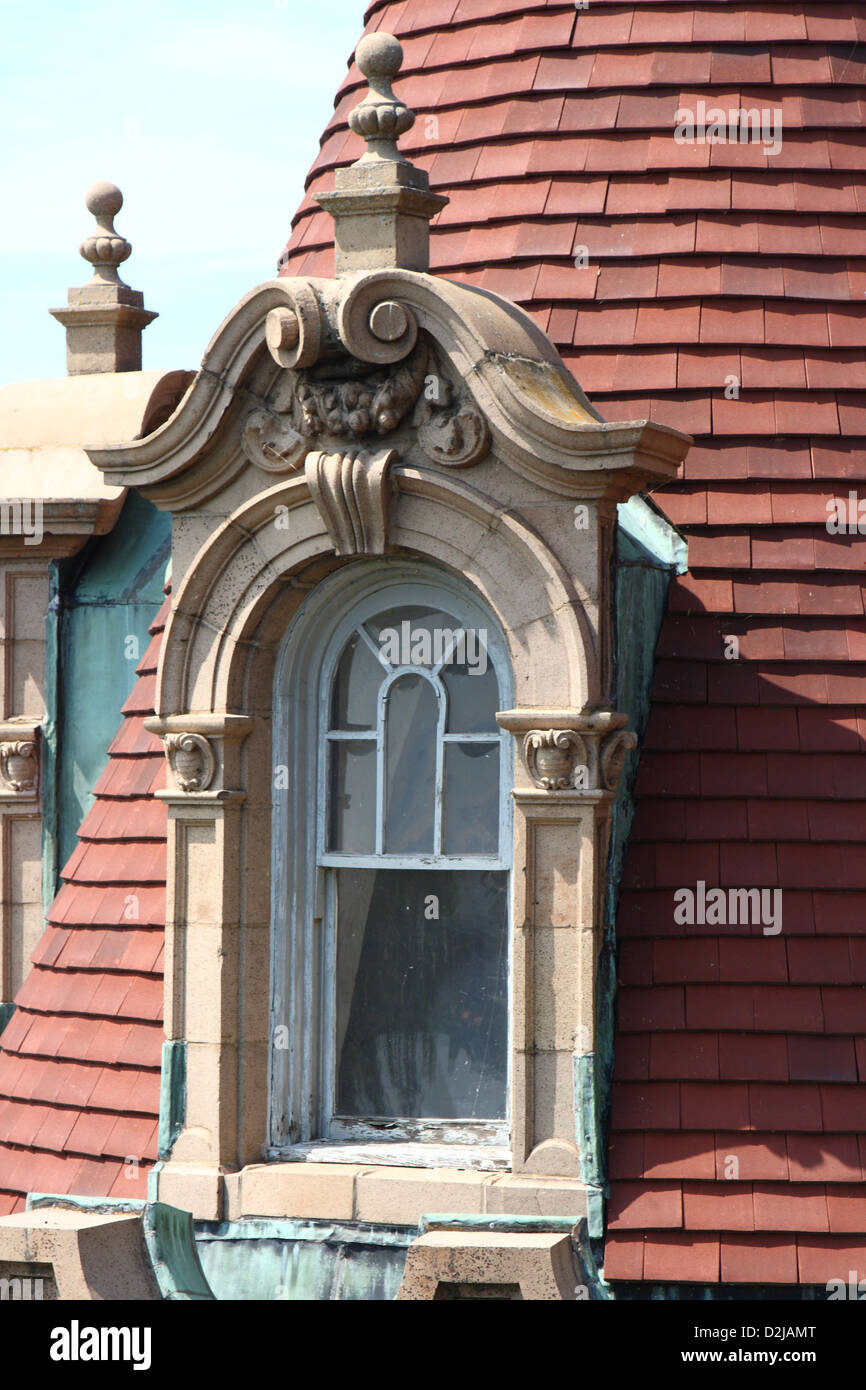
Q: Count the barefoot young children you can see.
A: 0